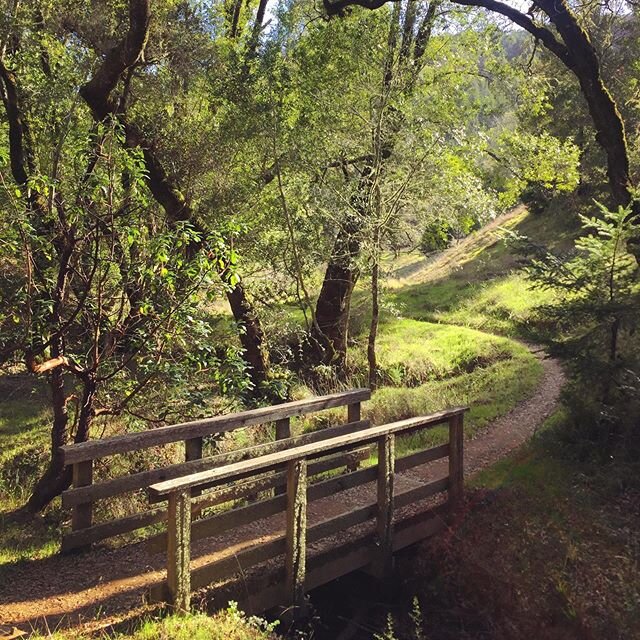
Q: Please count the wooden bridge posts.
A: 8